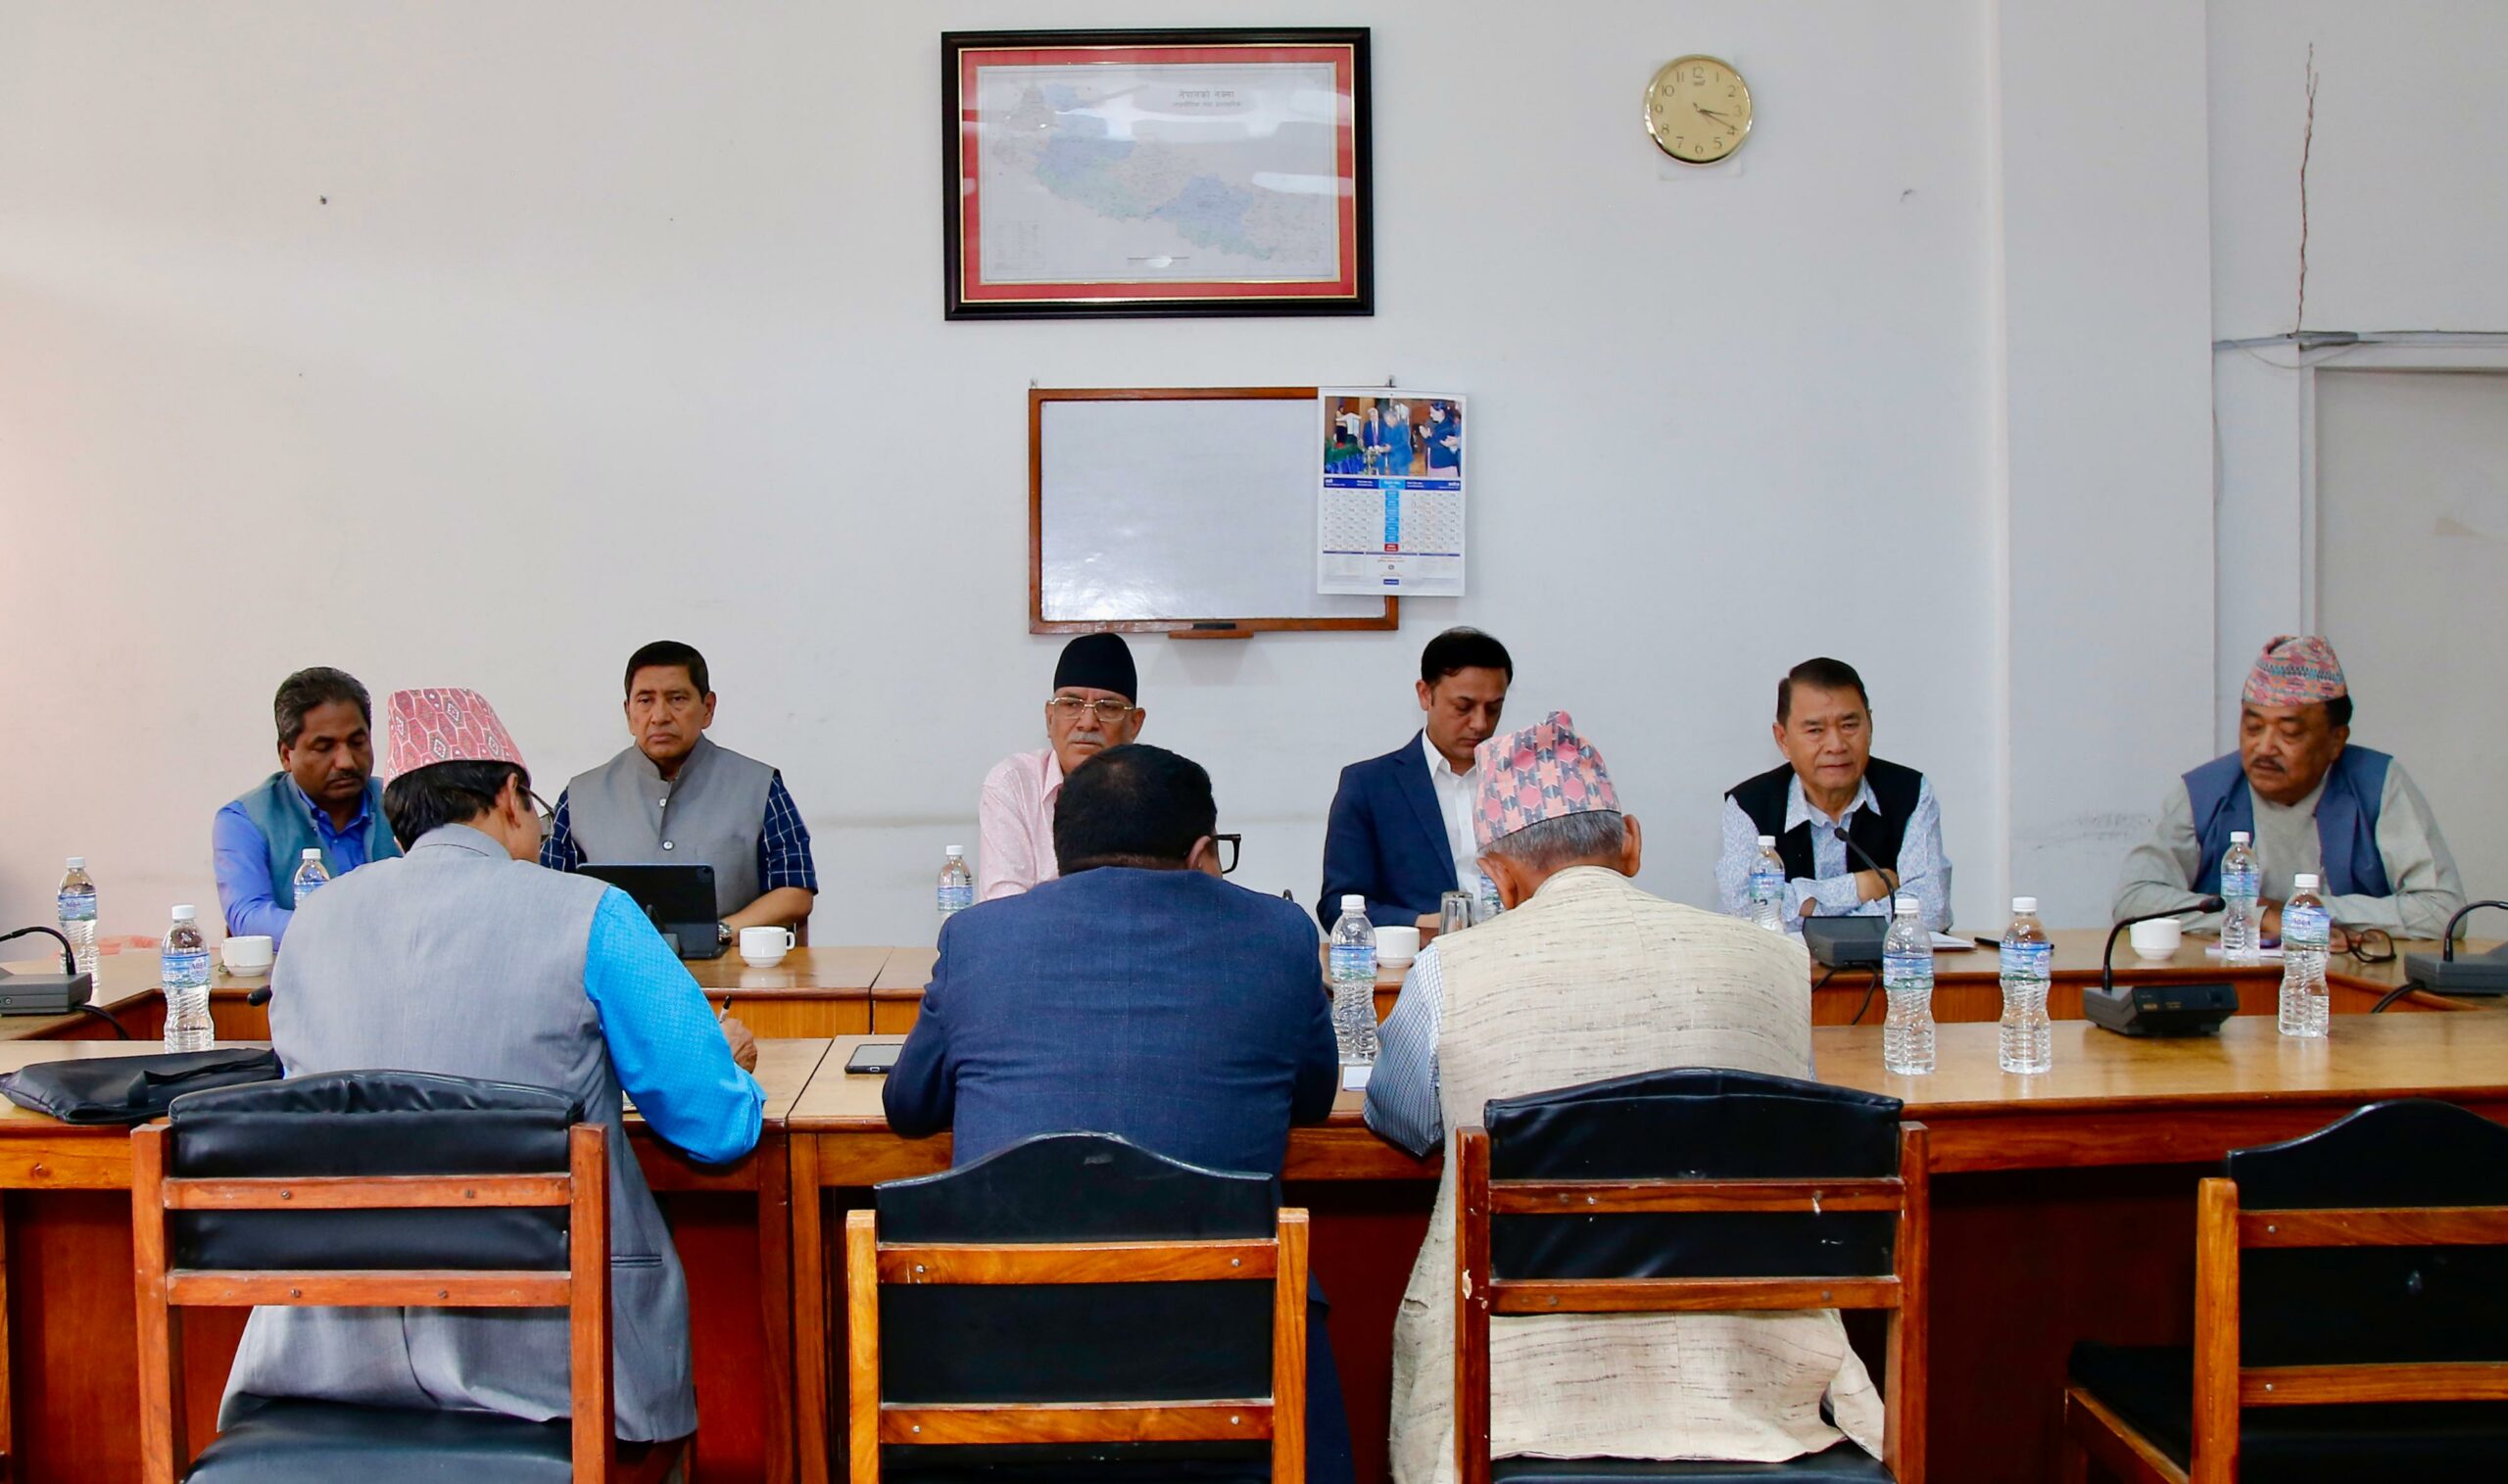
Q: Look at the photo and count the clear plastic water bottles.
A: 11